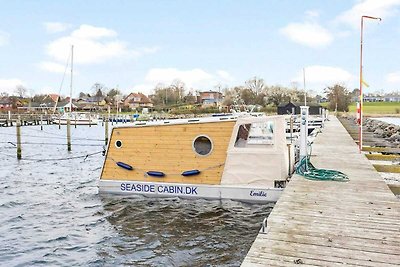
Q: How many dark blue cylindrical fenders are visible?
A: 3